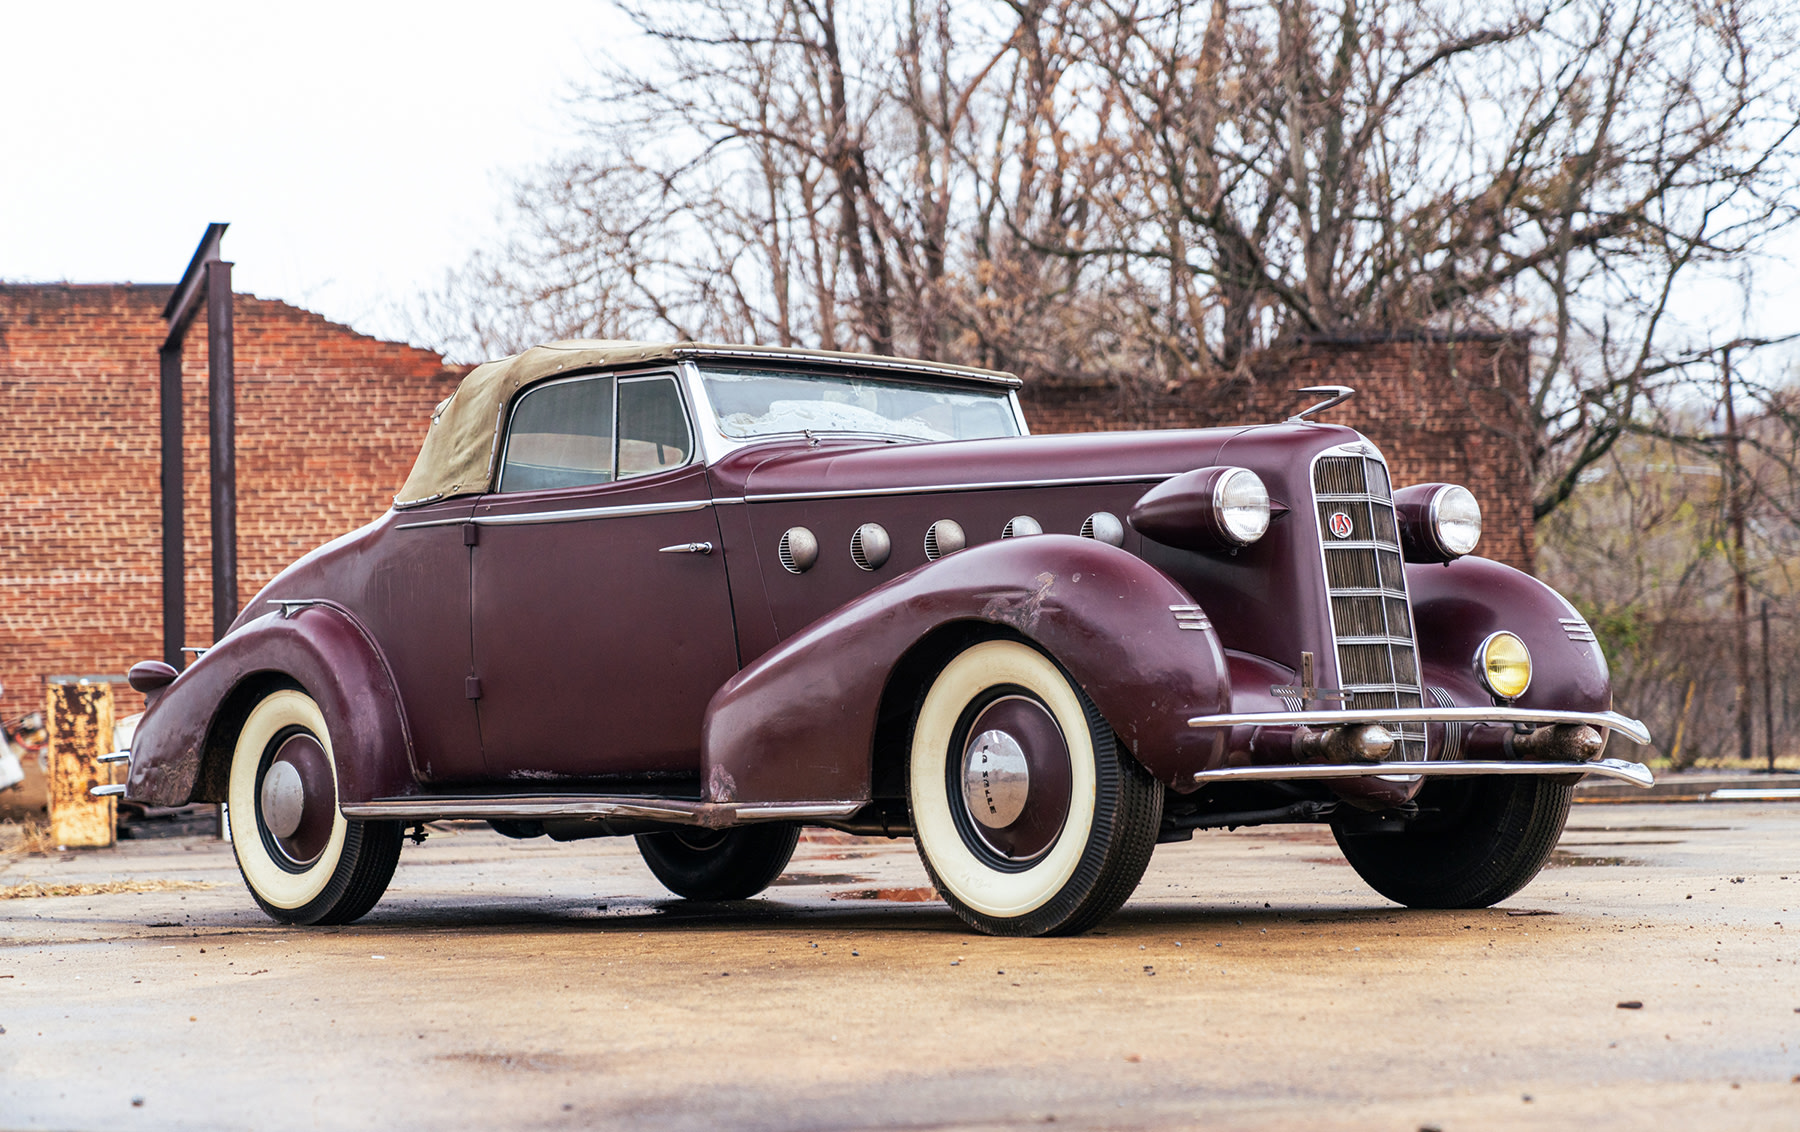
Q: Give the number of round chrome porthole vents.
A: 5